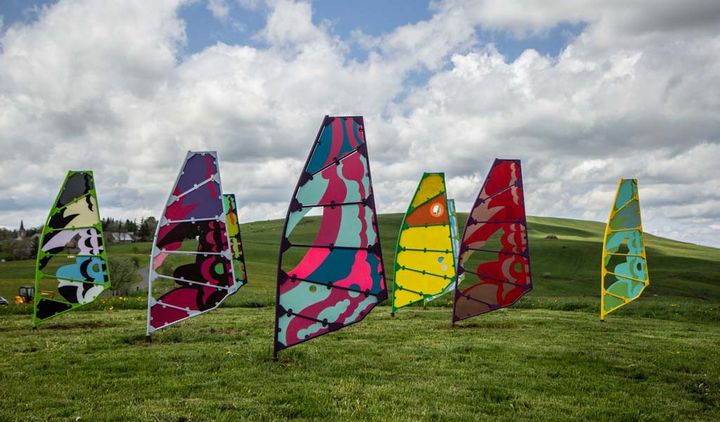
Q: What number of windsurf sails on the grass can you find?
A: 8